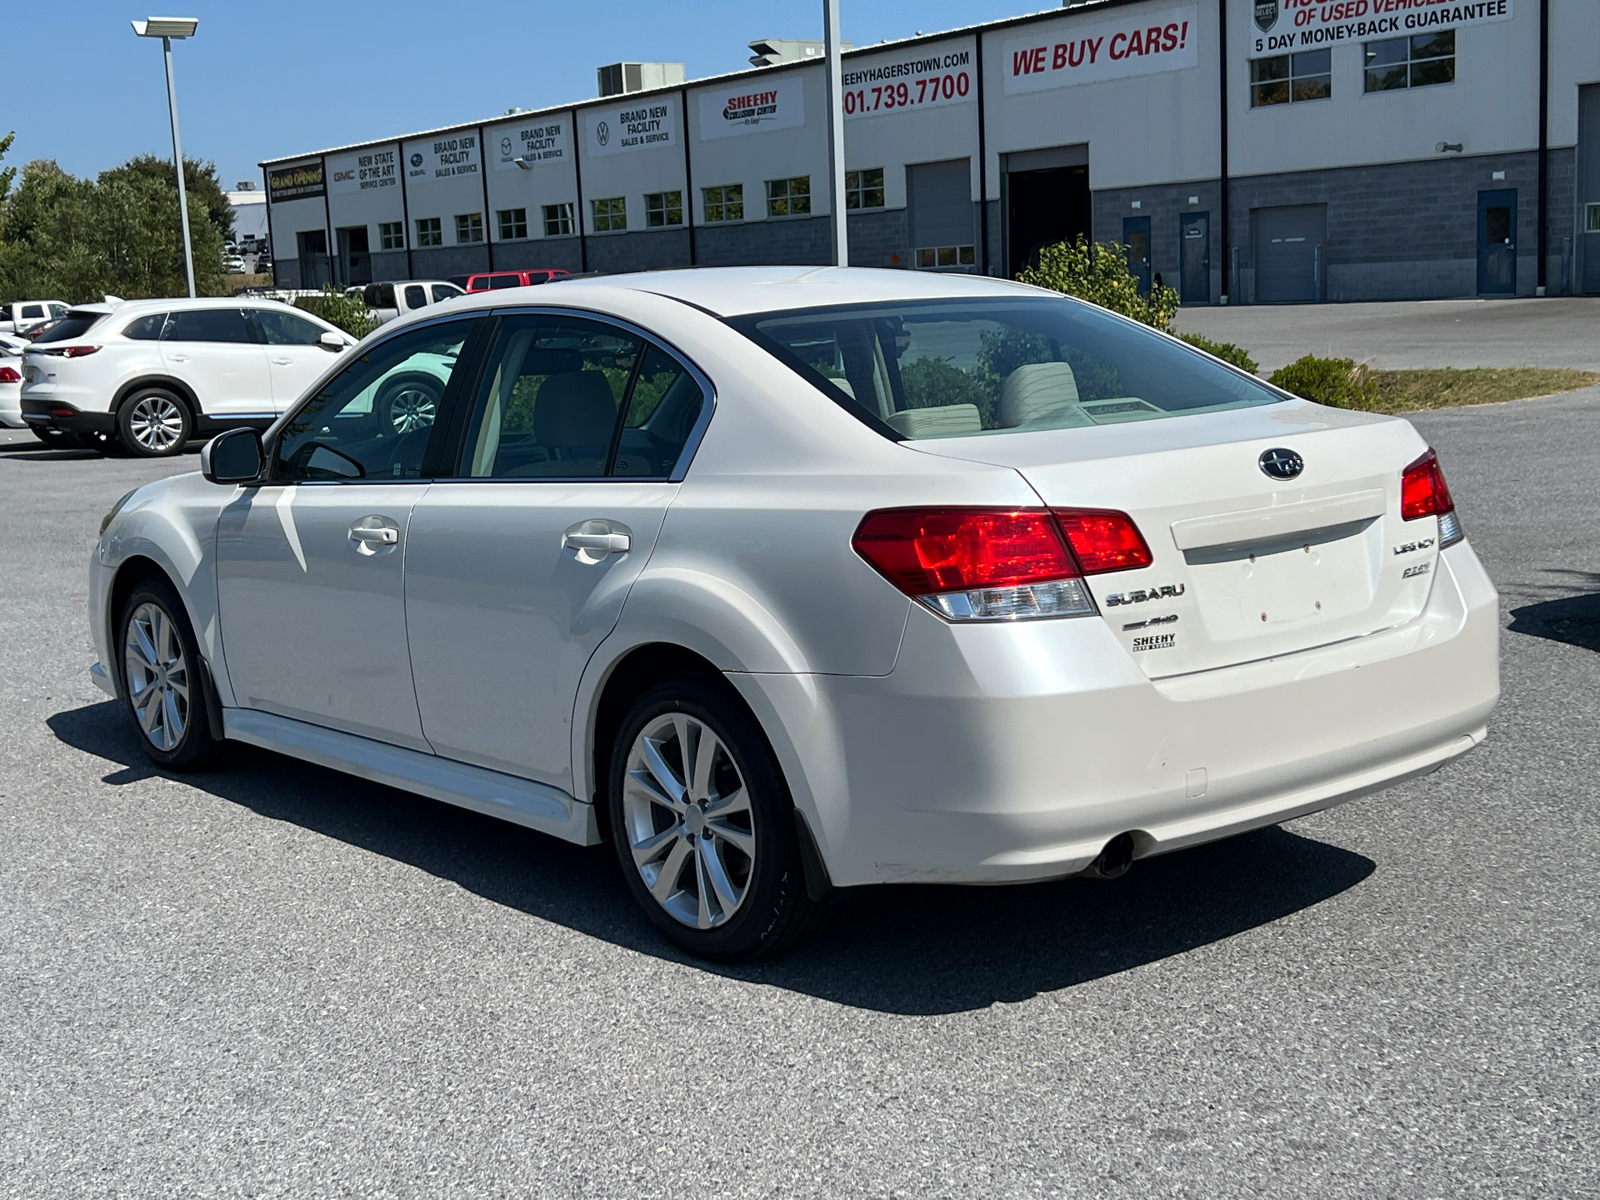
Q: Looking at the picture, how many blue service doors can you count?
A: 3